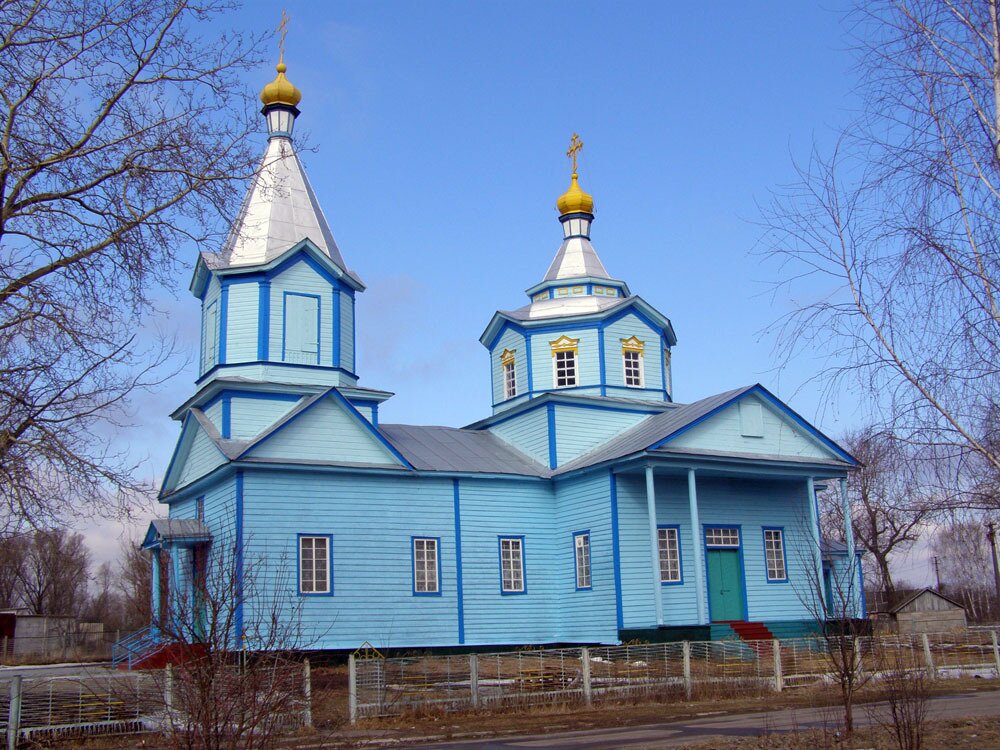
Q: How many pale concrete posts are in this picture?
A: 11